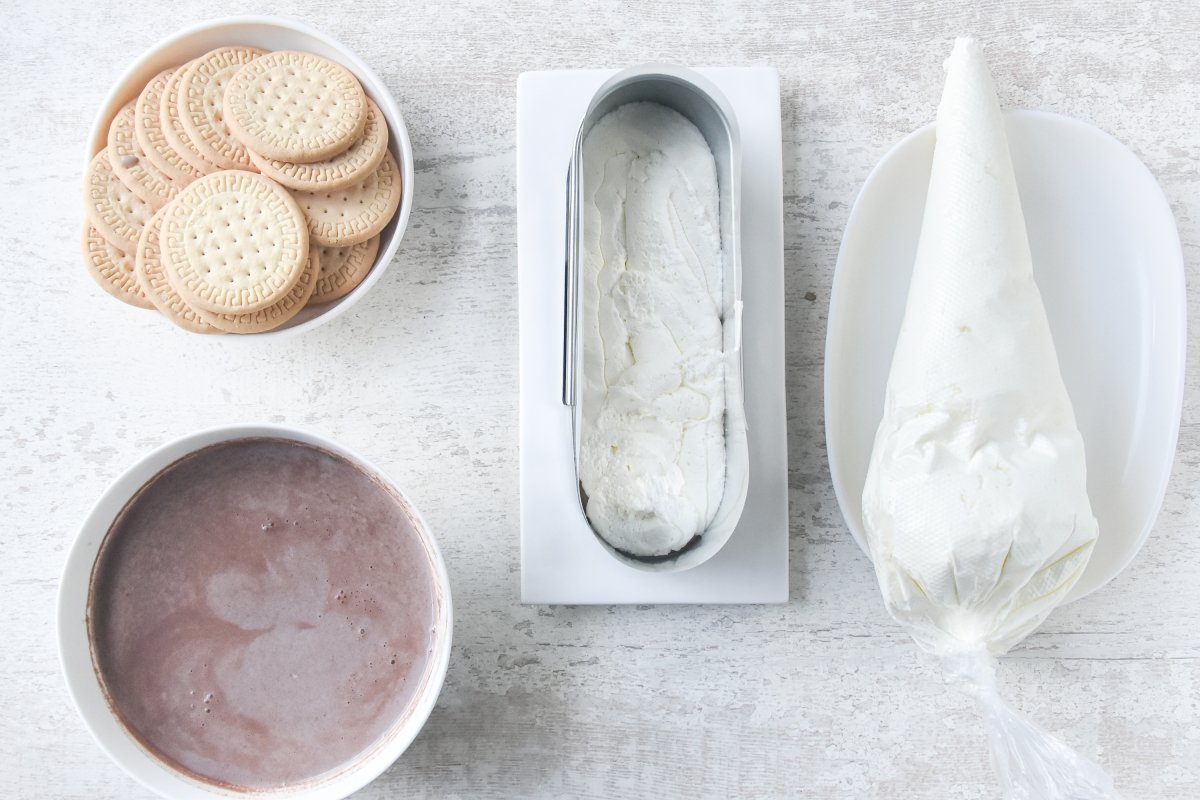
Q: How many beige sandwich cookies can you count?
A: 13